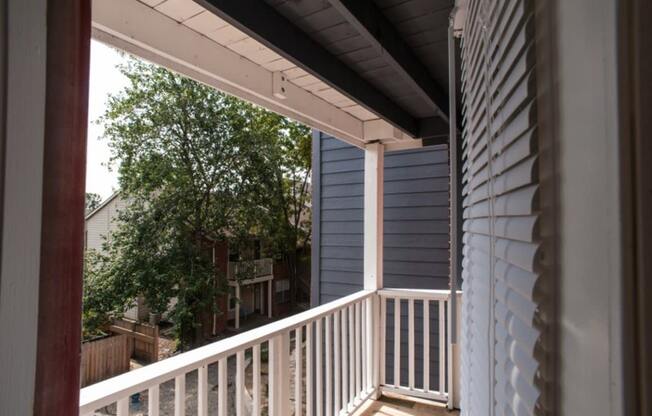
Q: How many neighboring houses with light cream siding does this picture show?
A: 1